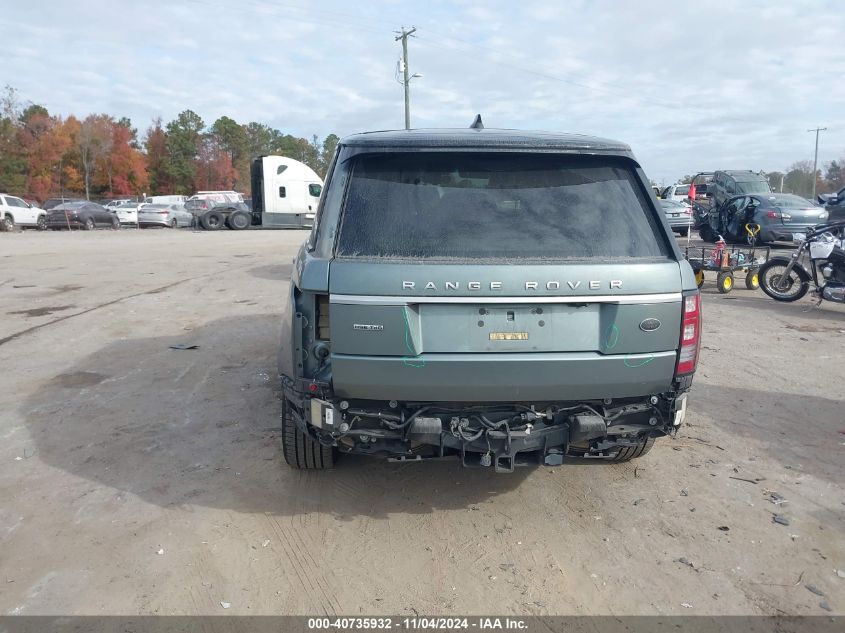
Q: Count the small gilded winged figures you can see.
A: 0